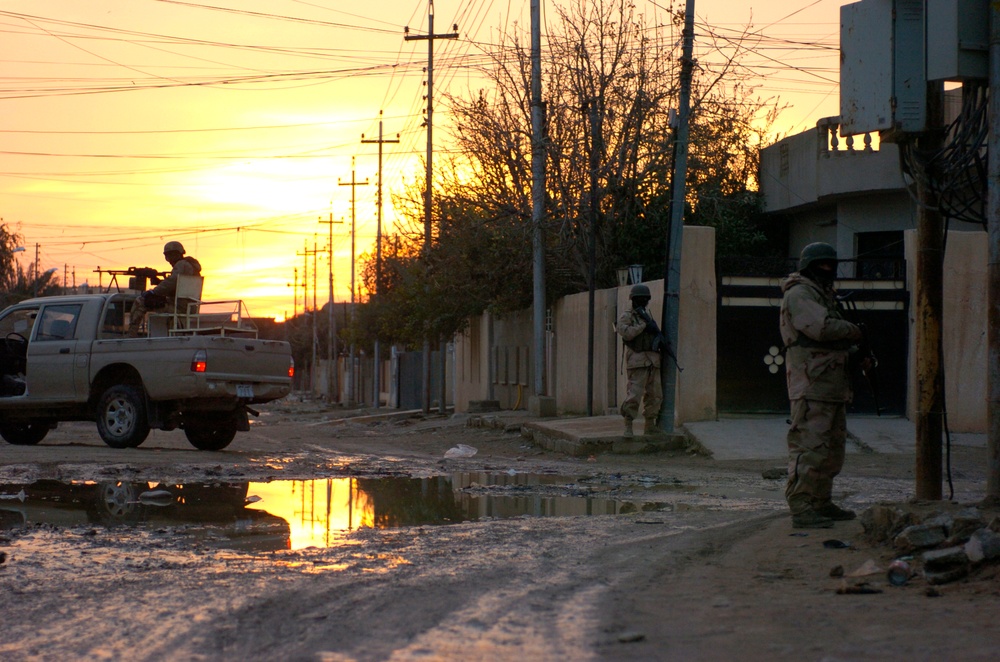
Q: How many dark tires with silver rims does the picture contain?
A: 1